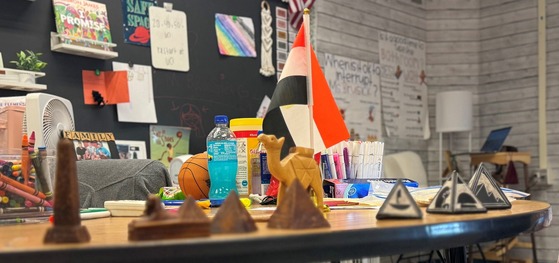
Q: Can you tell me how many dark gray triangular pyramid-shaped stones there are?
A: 3